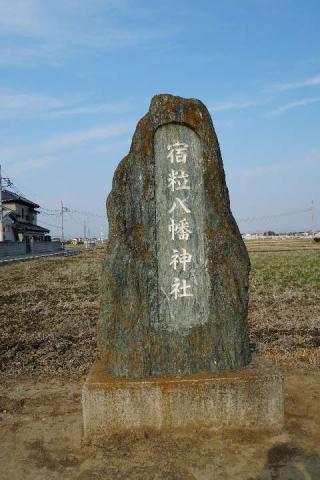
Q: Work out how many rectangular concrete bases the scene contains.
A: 1